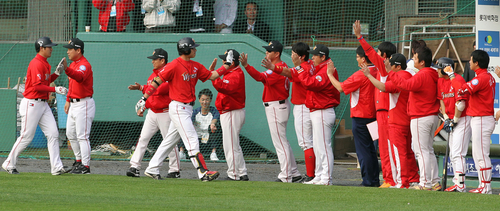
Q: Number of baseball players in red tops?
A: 14